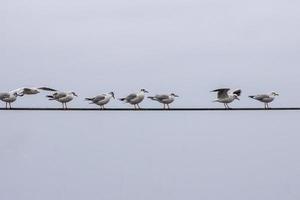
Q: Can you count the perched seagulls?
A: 7